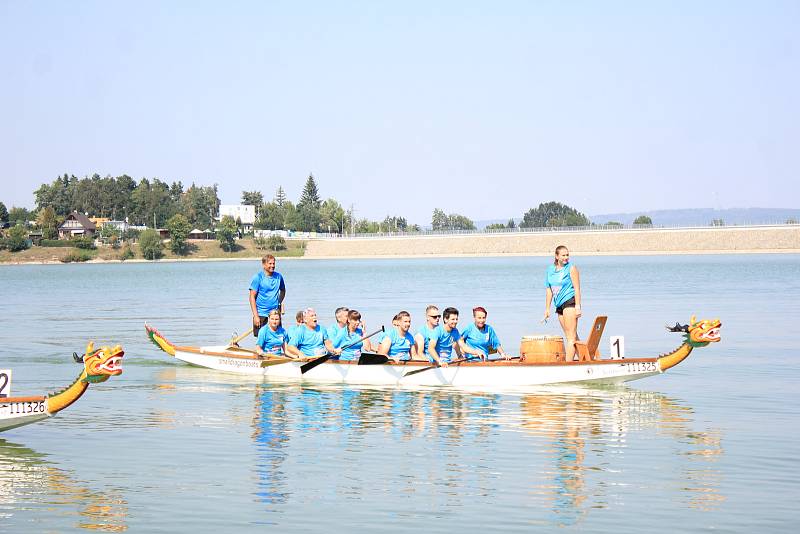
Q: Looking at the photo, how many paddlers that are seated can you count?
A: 10